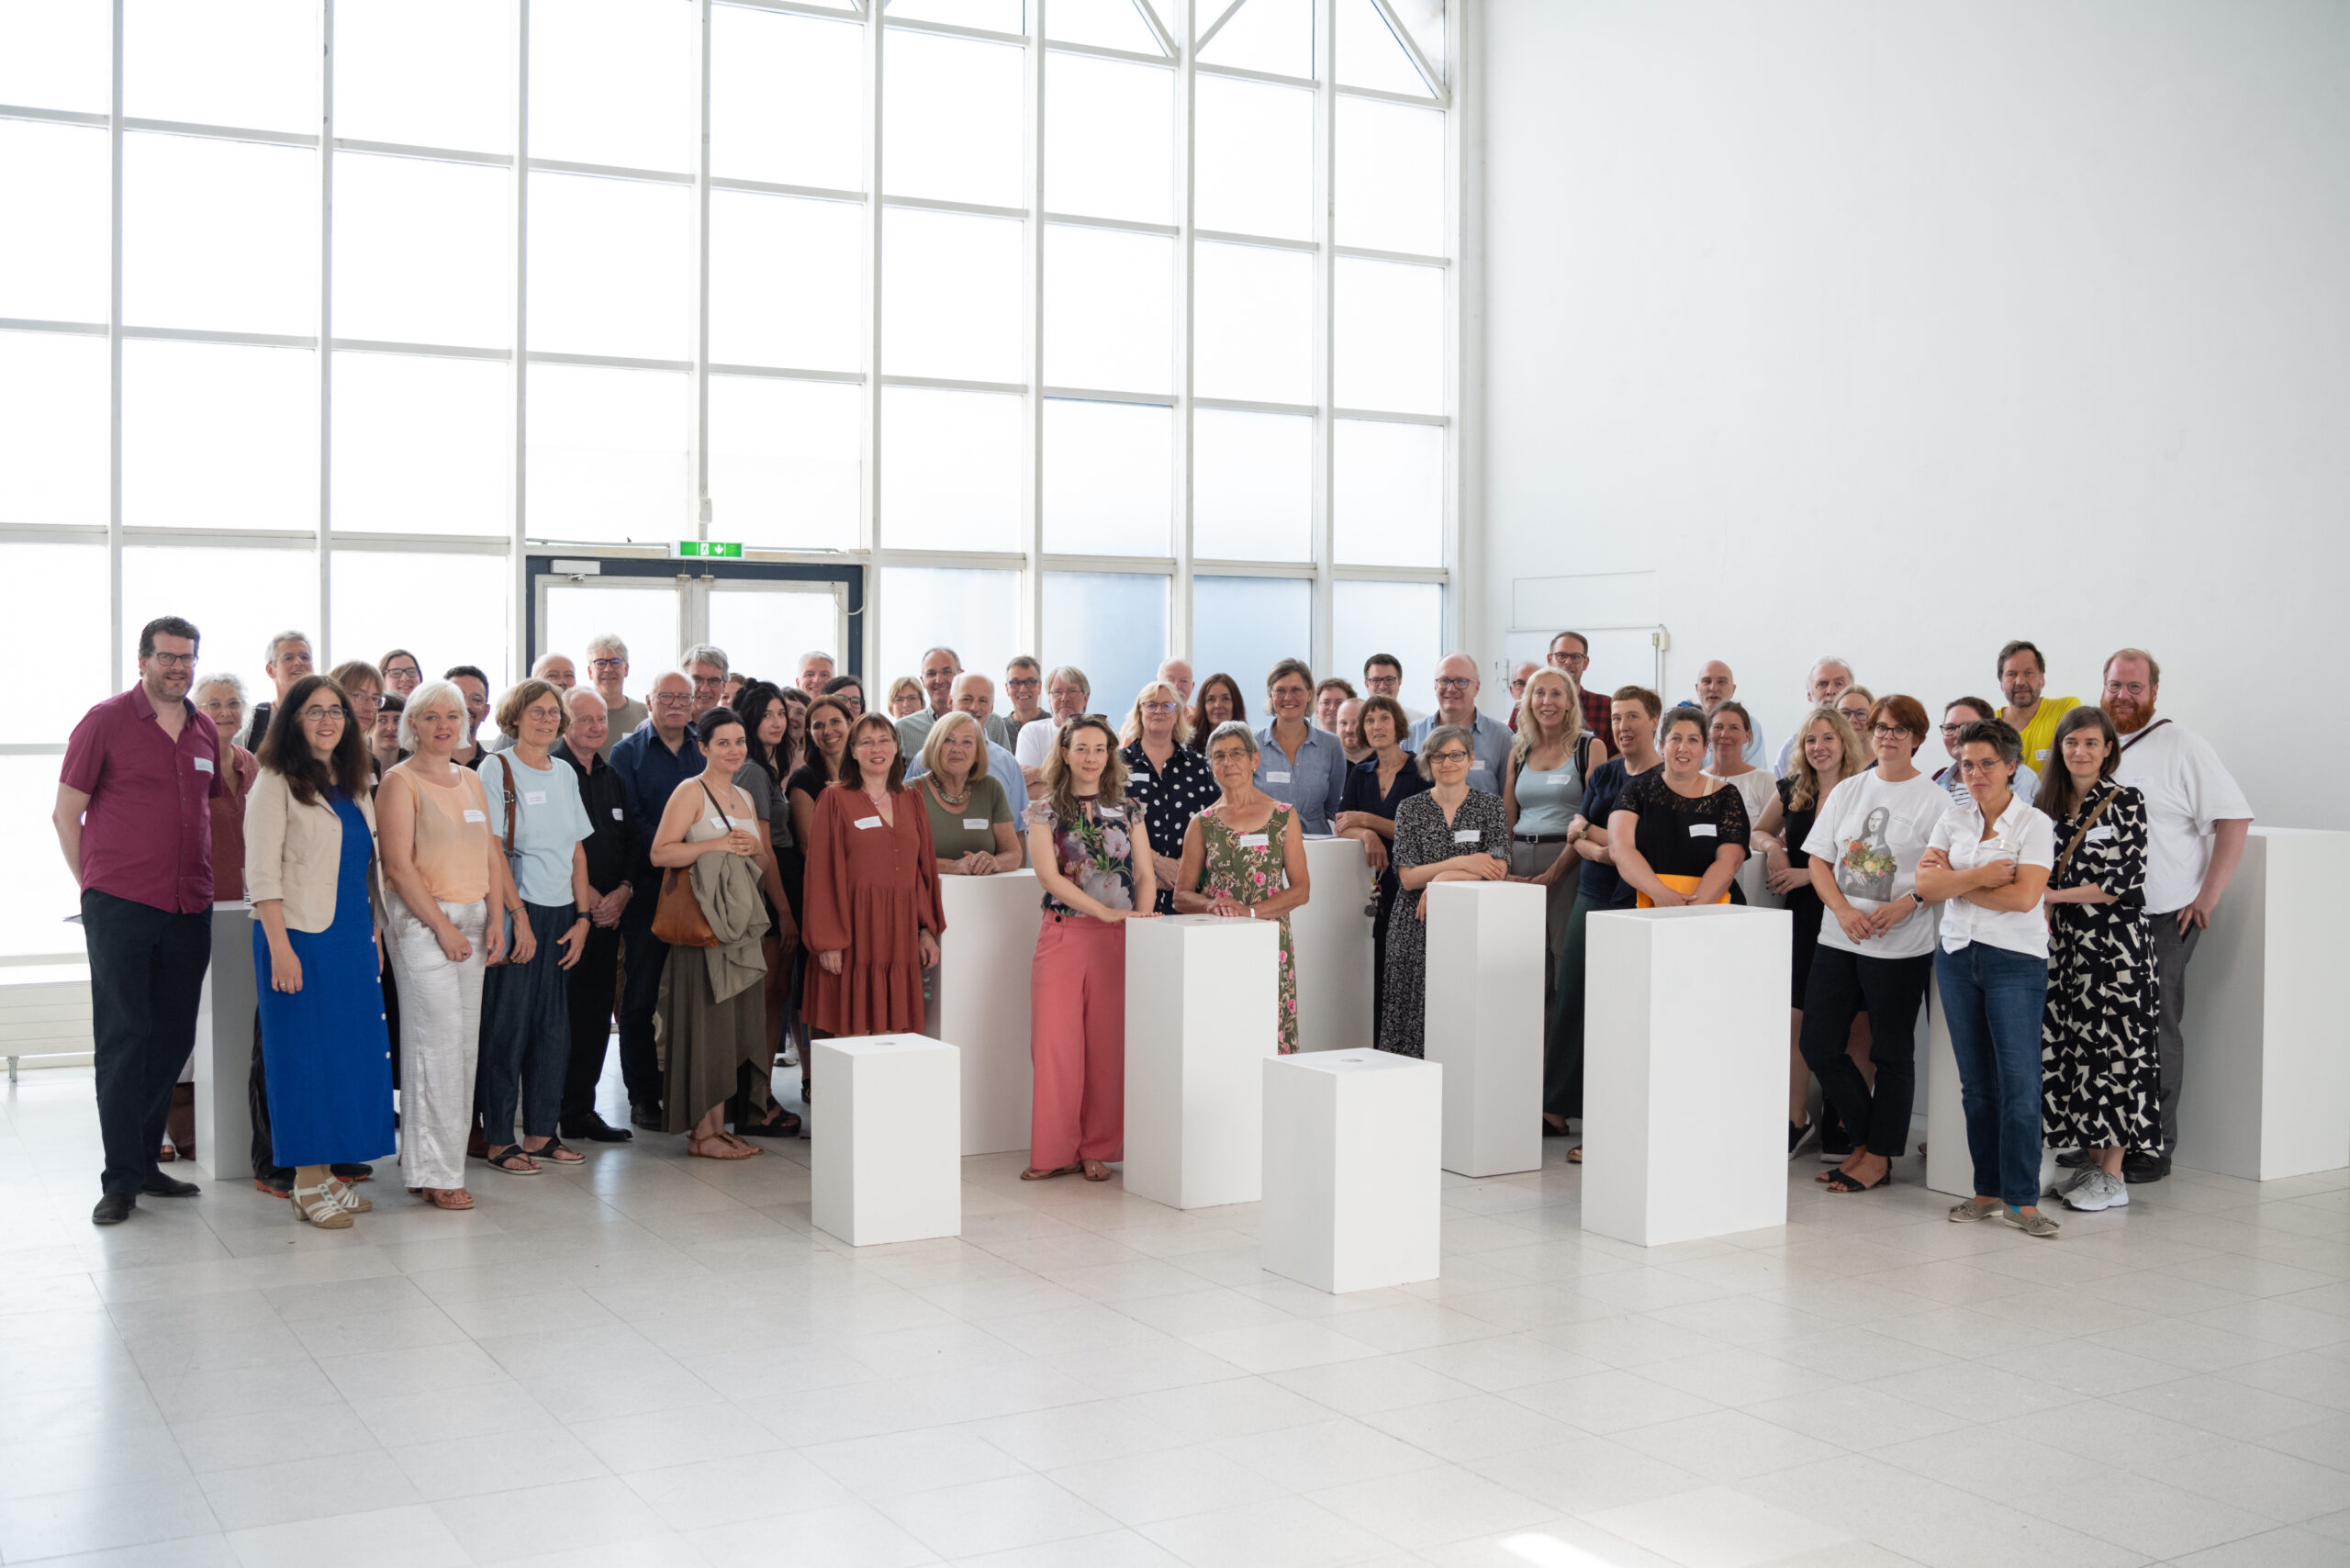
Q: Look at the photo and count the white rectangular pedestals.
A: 11